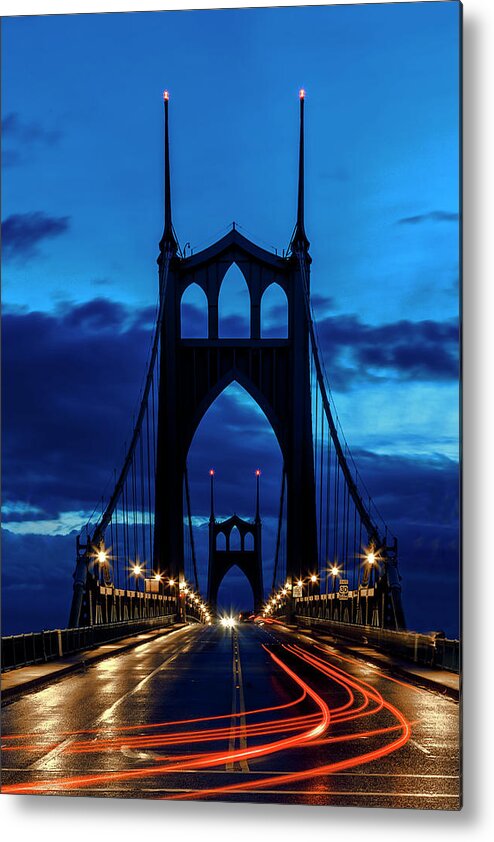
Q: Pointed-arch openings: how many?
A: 8